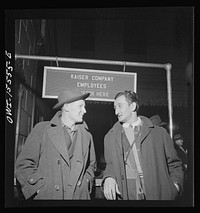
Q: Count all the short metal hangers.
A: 2